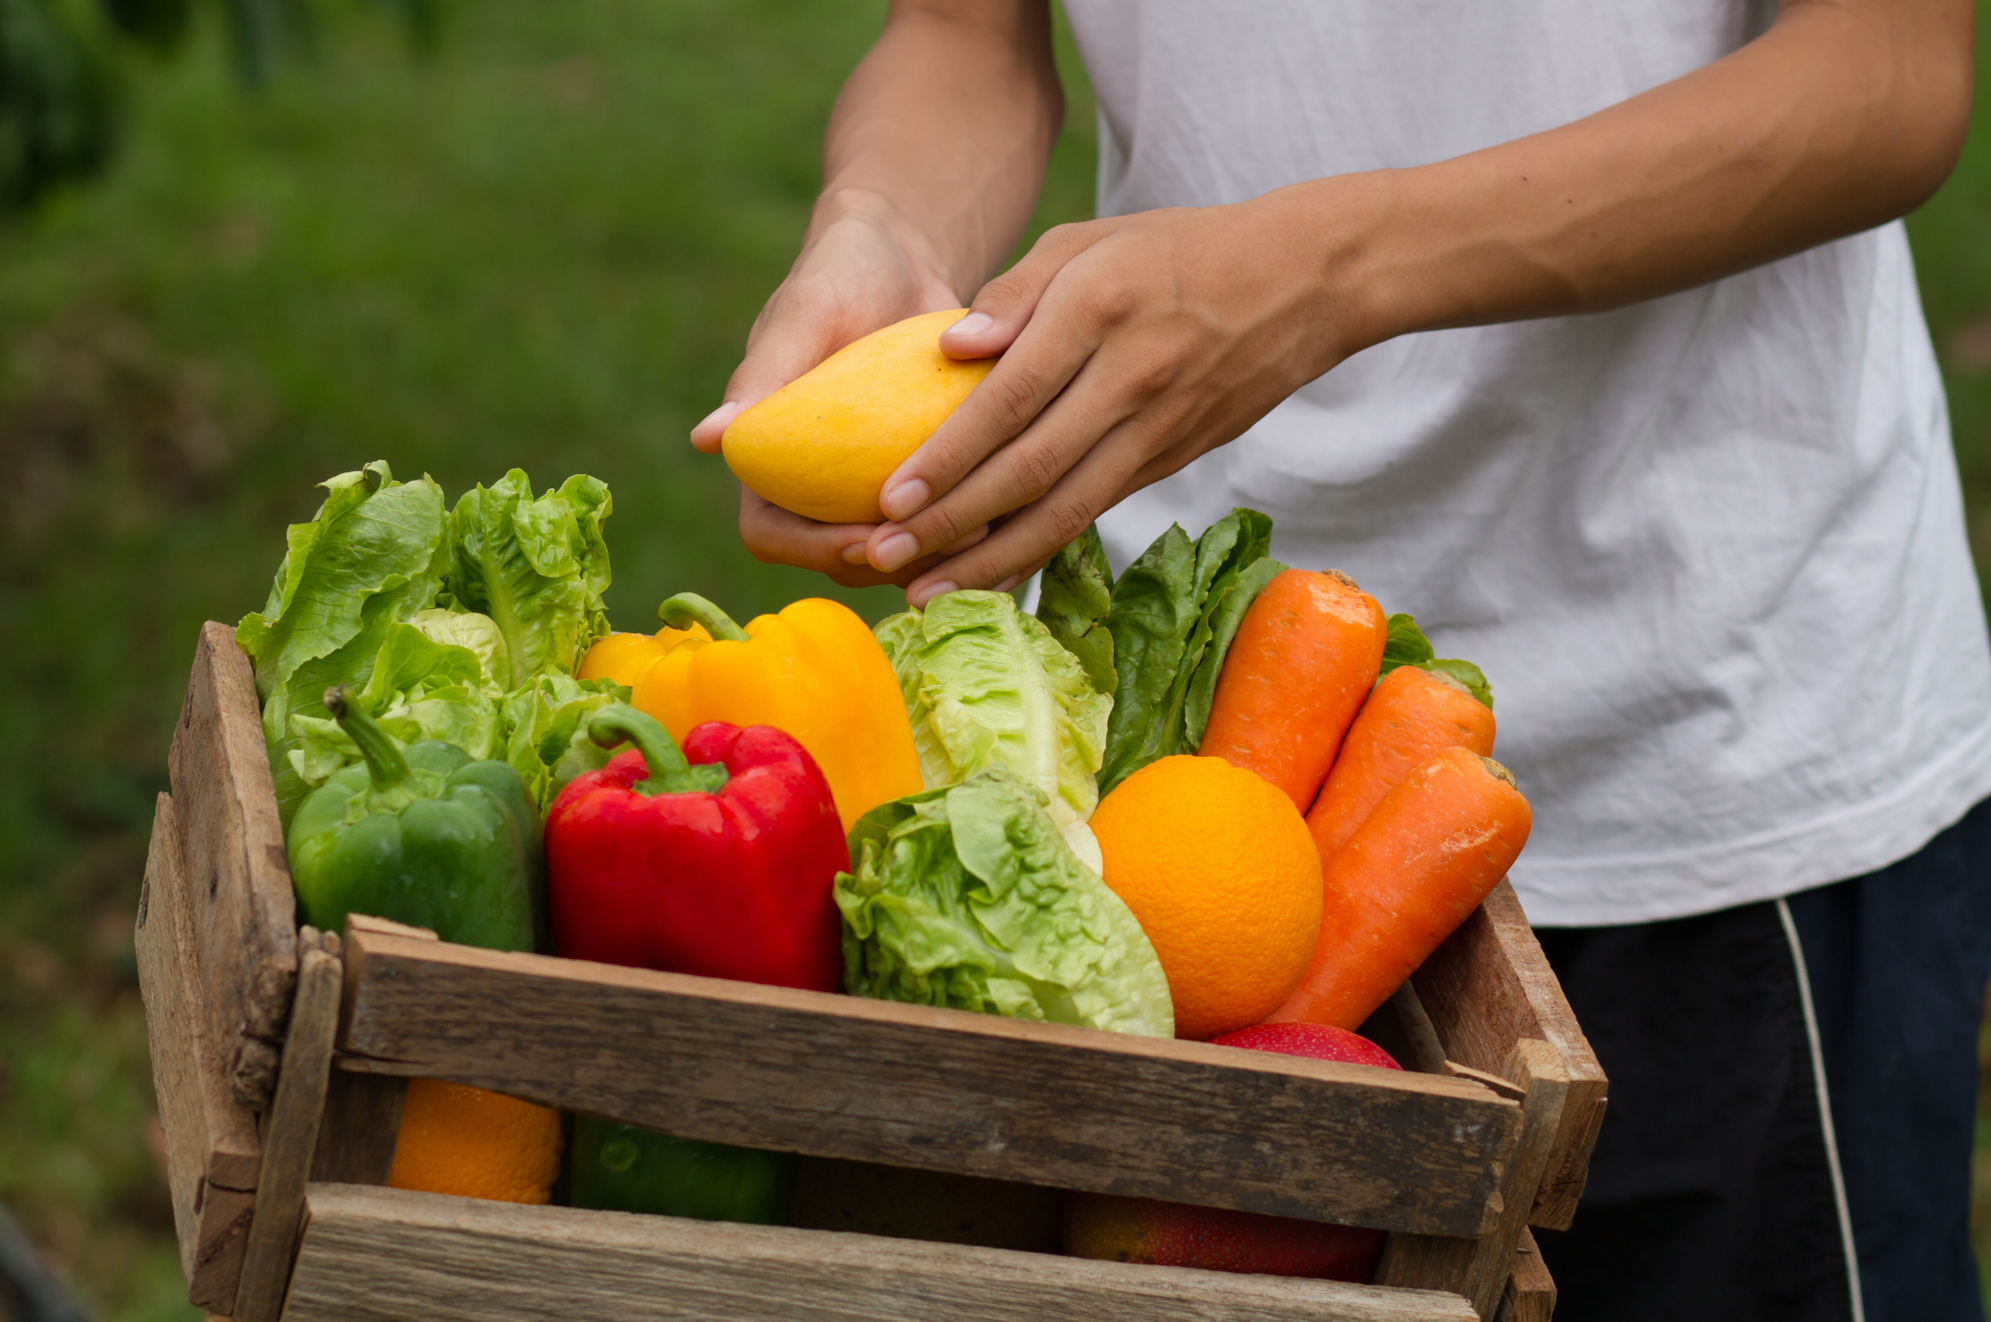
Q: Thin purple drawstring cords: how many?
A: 0